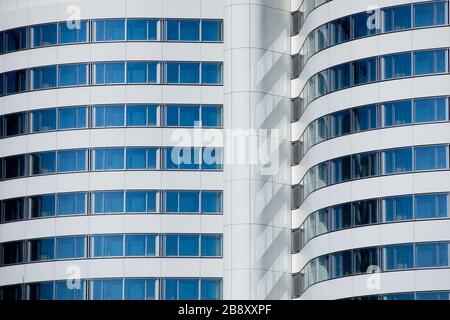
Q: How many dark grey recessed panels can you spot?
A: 7